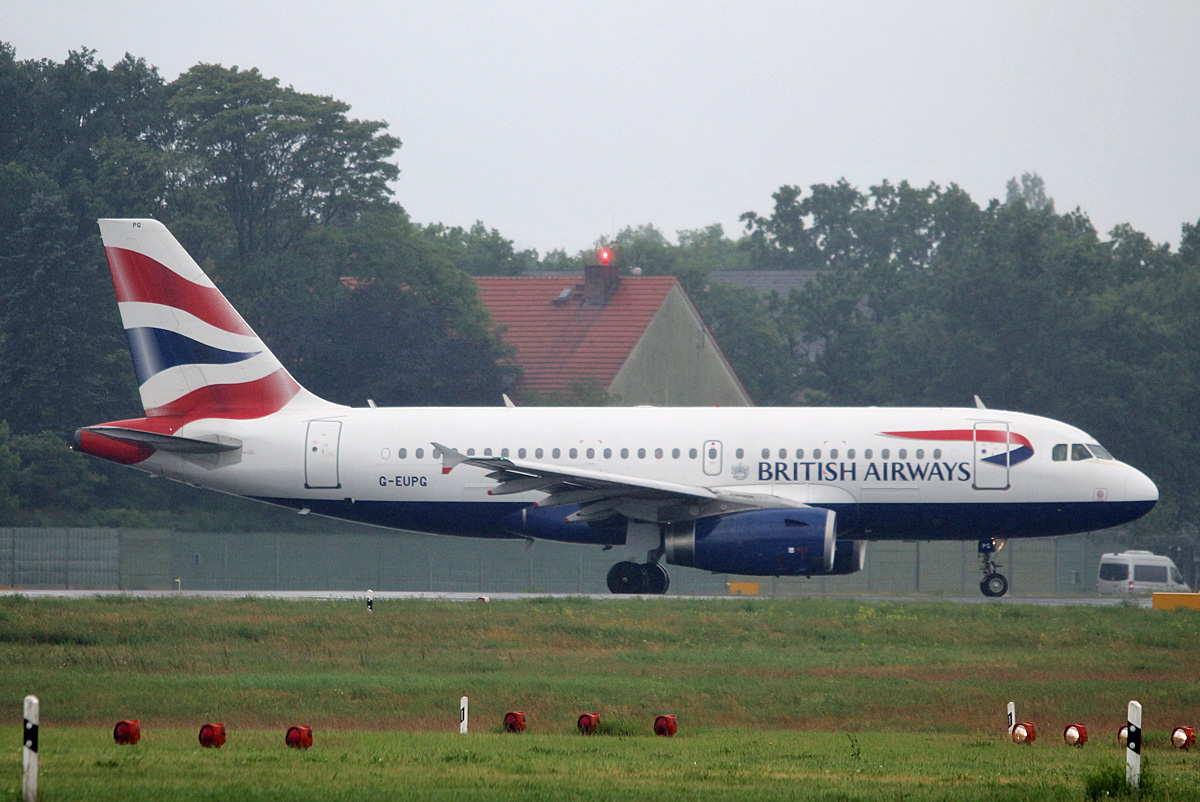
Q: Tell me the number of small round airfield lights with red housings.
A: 10